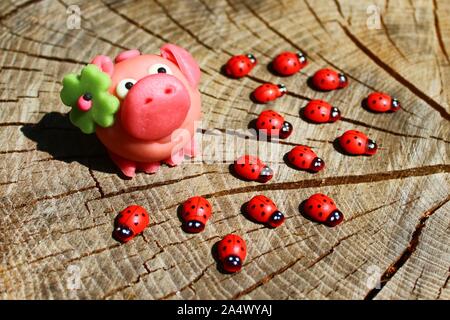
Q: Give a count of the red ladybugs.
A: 15